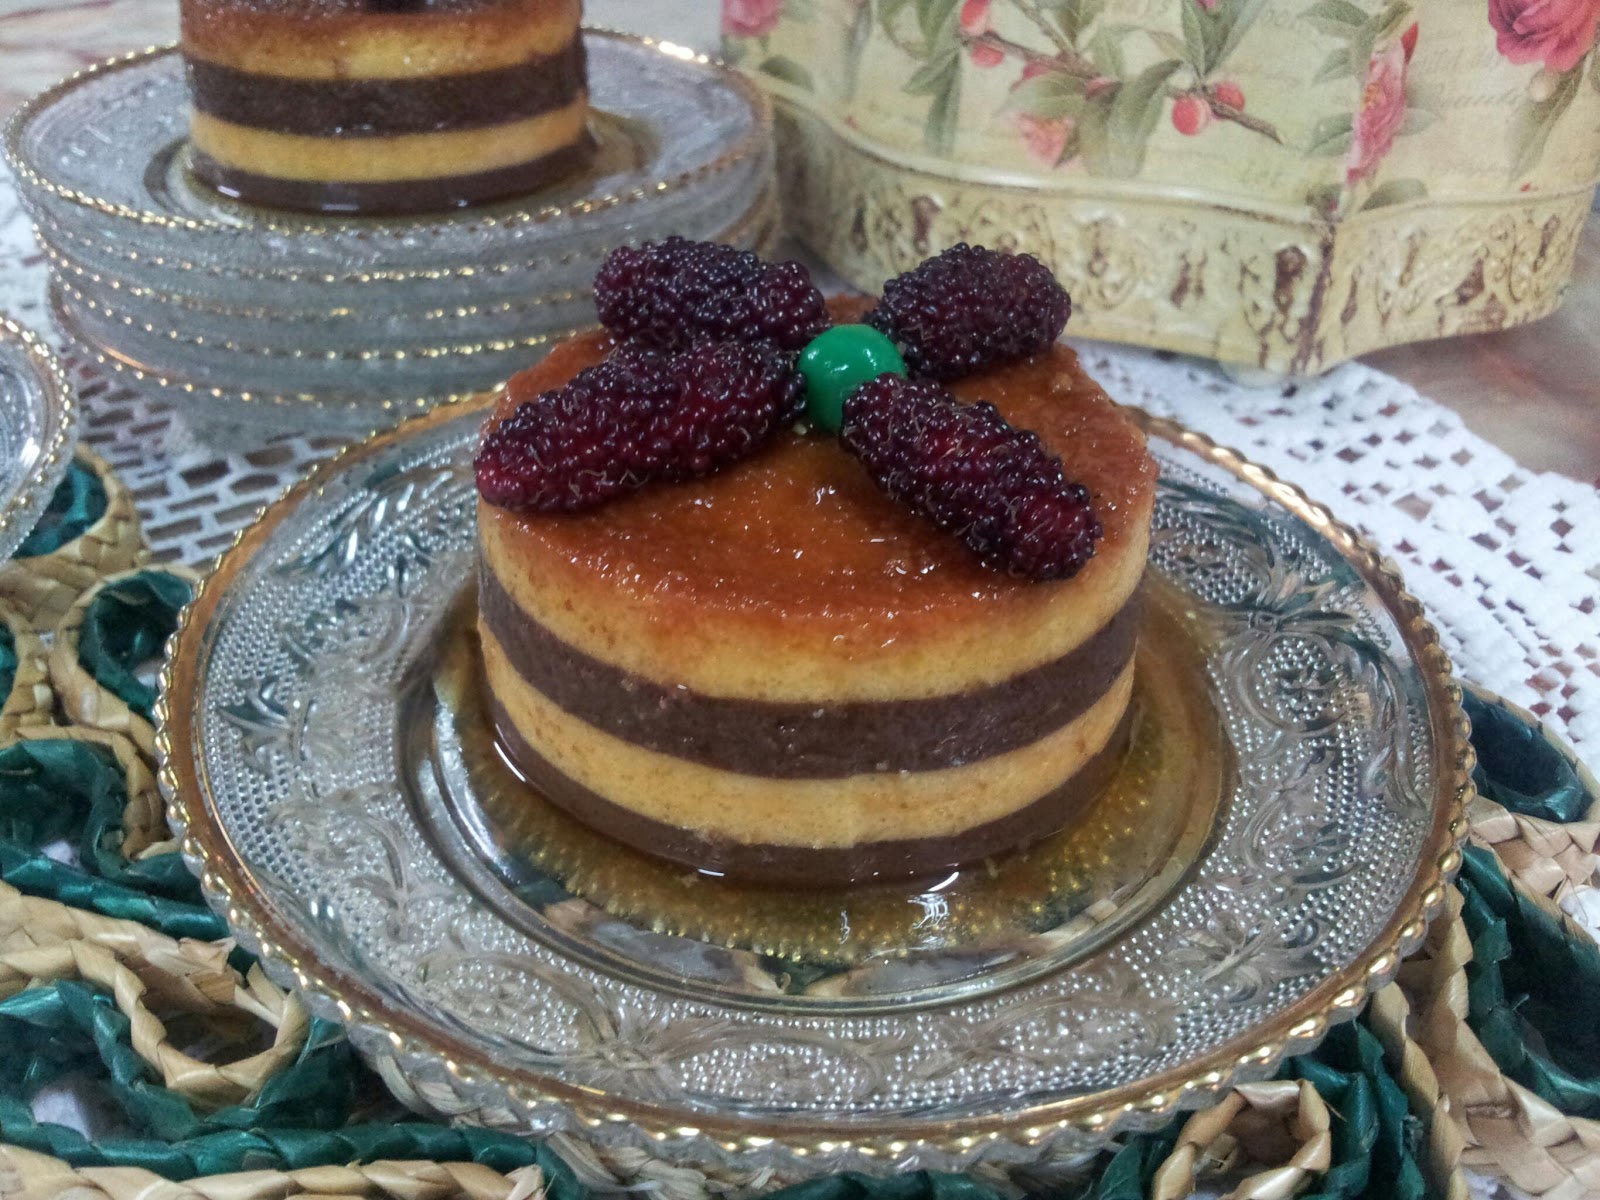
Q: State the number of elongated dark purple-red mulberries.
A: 4